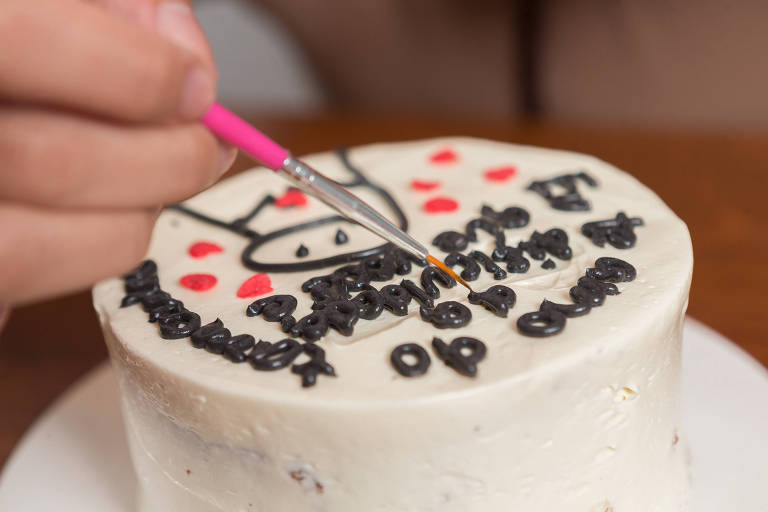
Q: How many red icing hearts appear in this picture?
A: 8